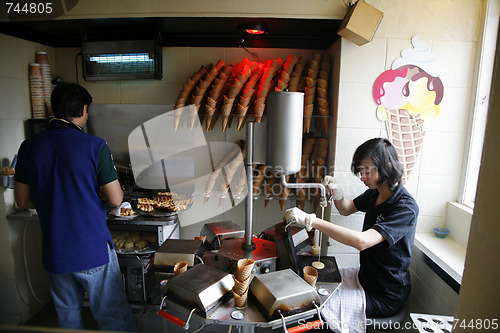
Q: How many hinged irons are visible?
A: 6